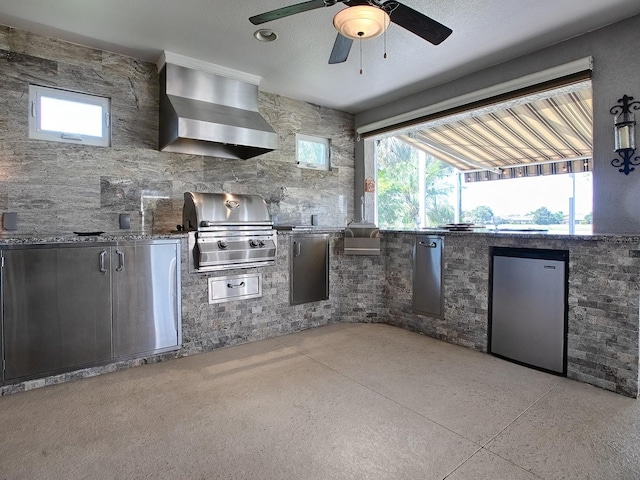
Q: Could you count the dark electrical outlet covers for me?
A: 3